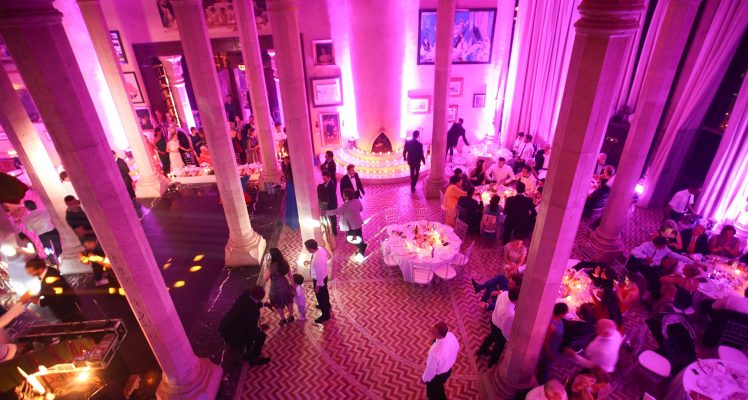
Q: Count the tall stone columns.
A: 9